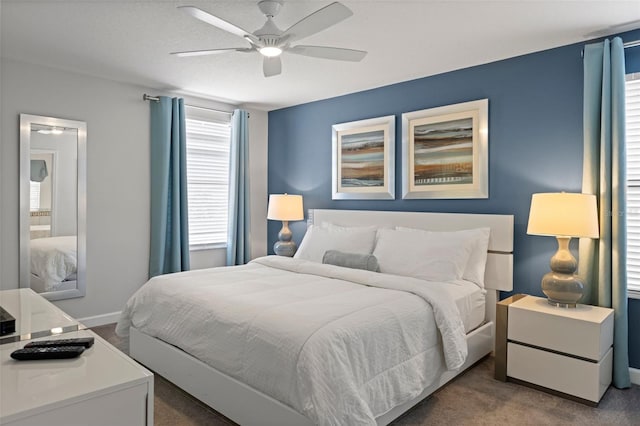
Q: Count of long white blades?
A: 5